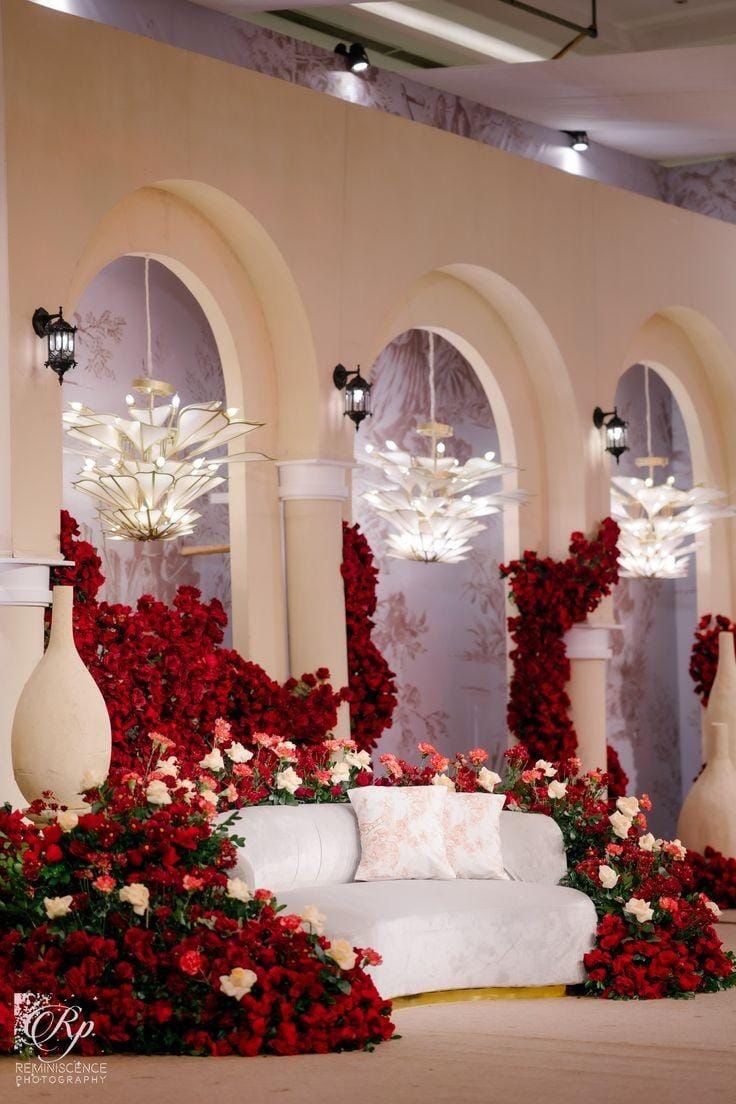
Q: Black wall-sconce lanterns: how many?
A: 3